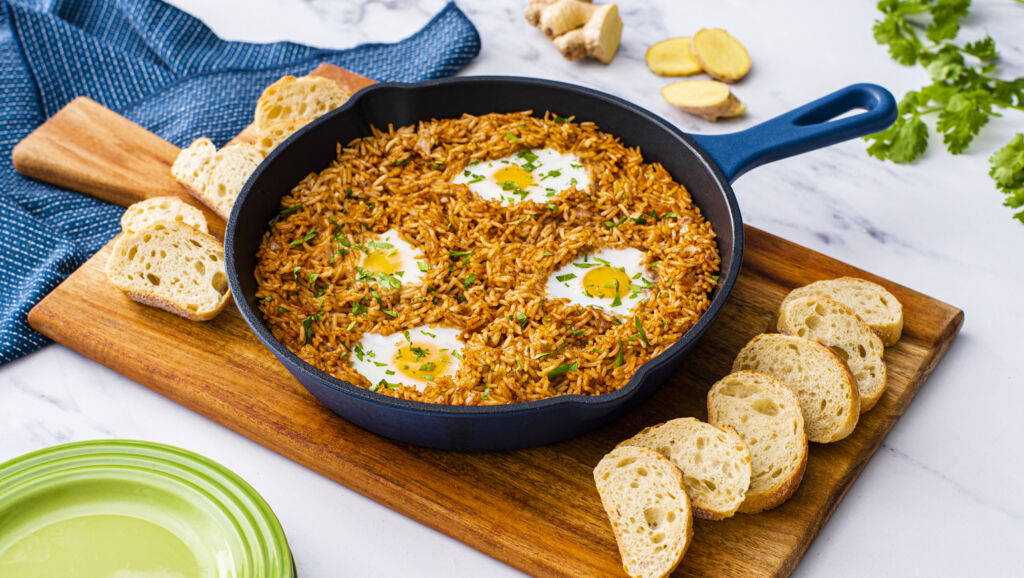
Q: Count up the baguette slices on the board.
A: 11